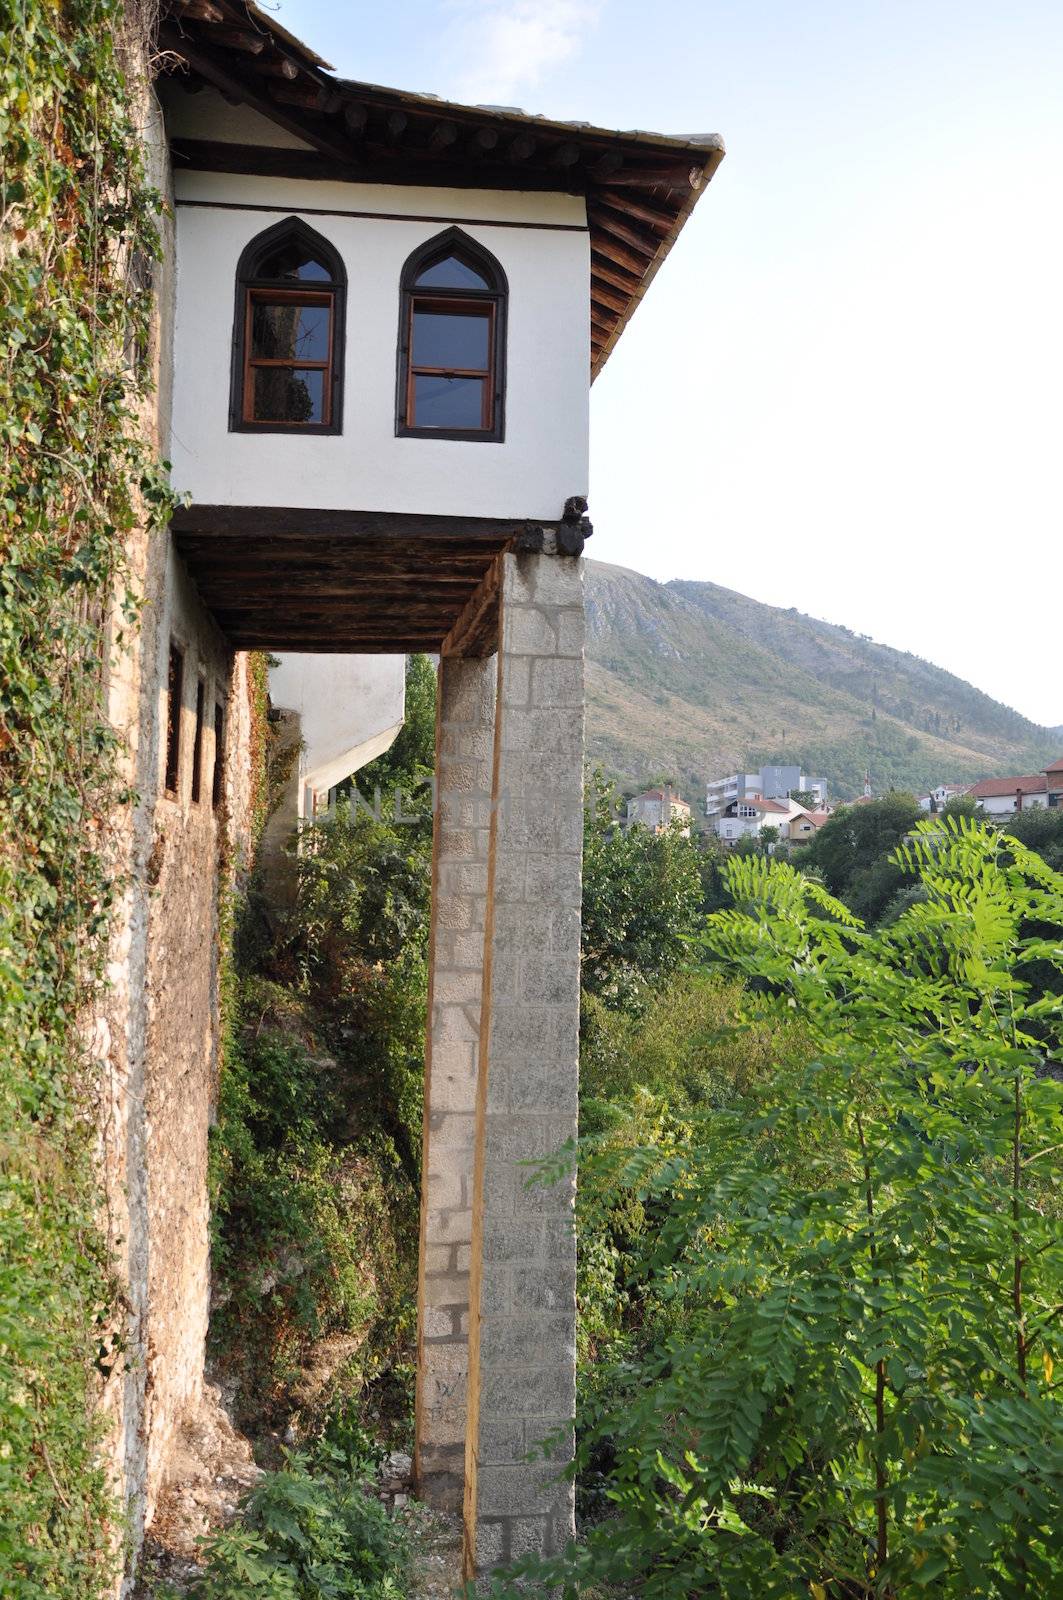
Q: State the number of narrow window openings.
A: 3